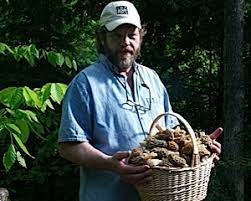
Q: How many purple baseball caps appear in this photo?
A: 0